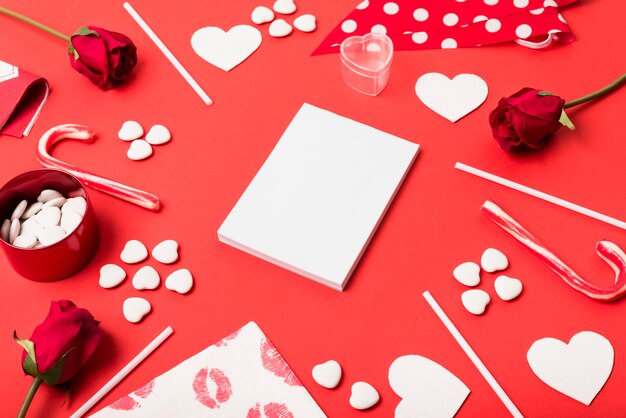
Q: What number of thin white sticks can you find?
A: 4